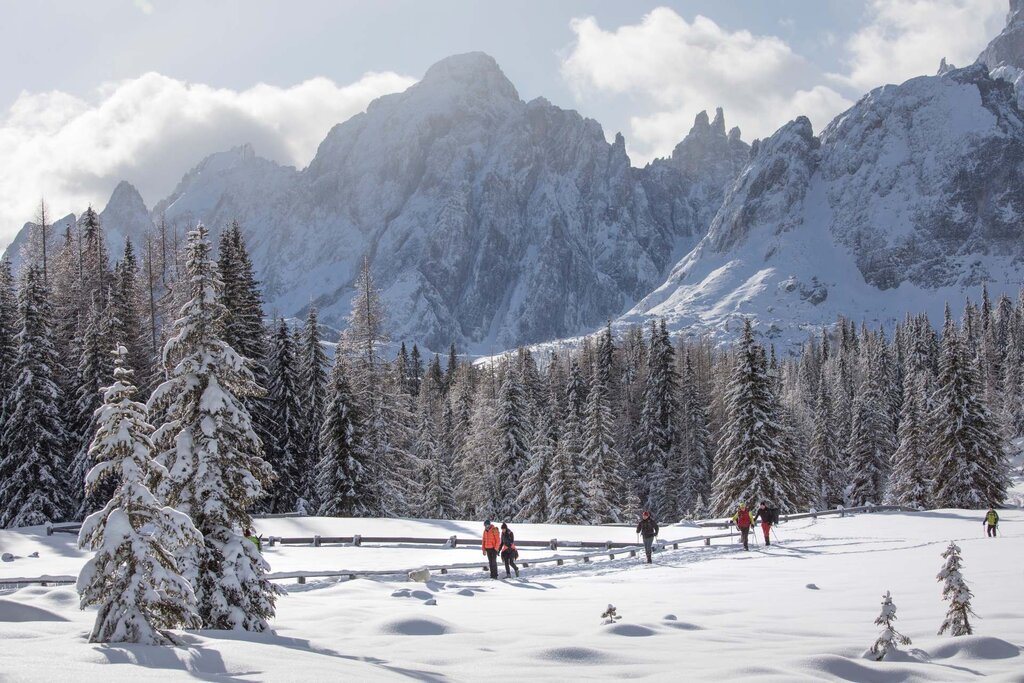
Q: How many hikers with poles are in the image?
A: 4